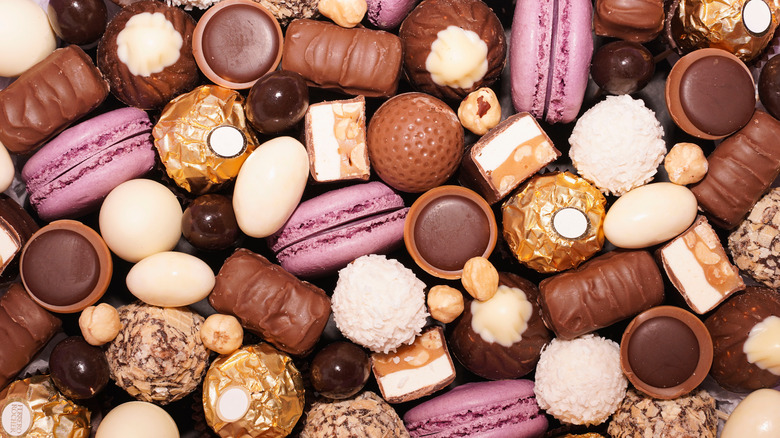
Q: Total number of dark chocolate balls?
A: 7